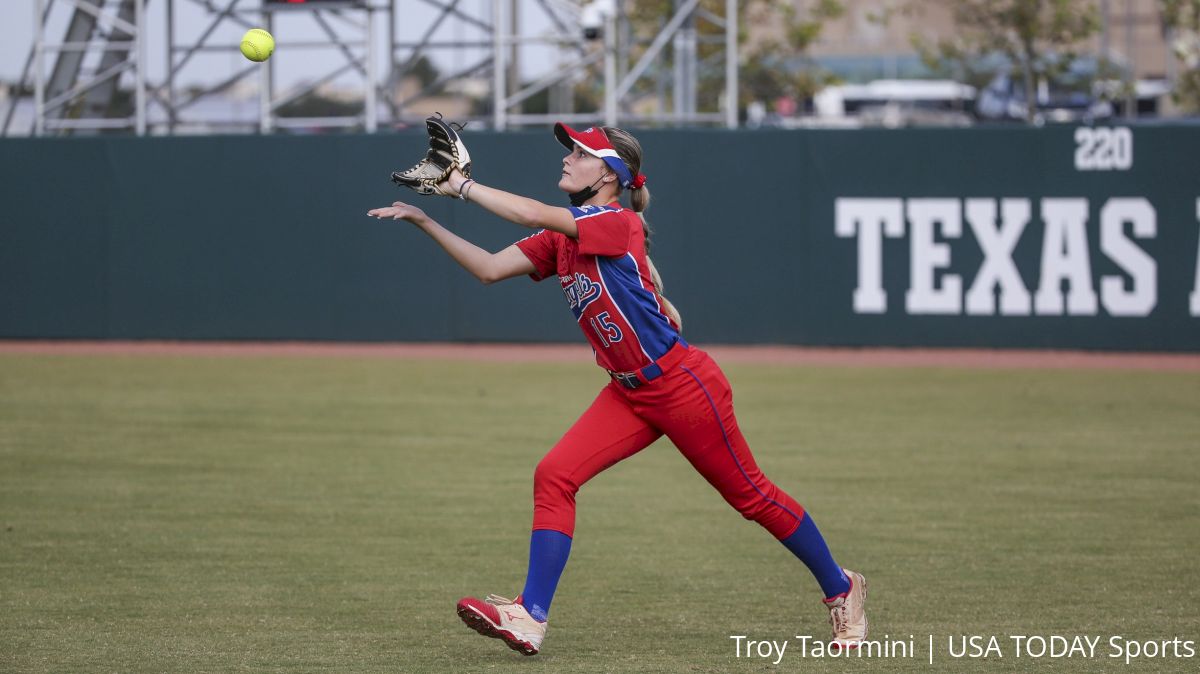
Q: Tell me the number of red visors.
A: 1